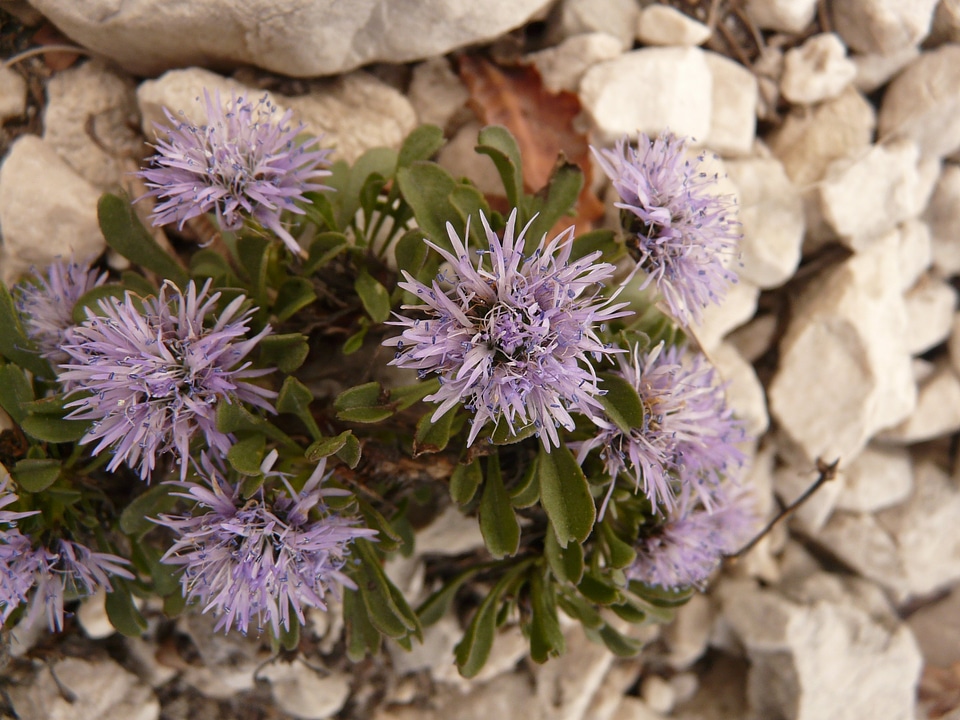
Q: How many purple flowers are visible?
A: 9